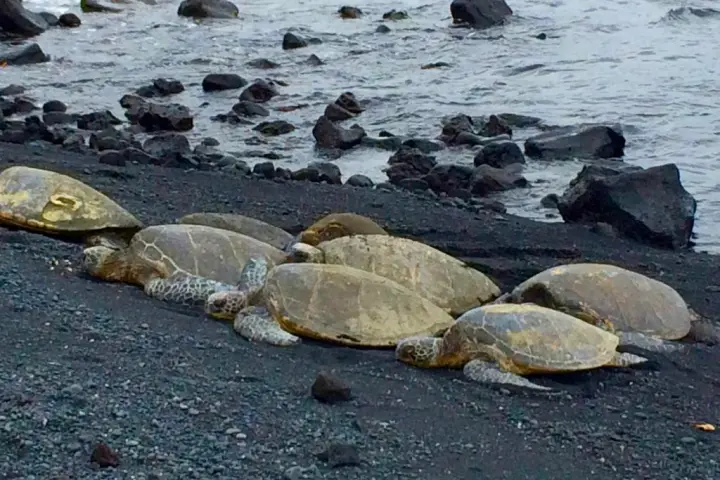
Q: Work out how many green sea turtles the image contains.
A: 8